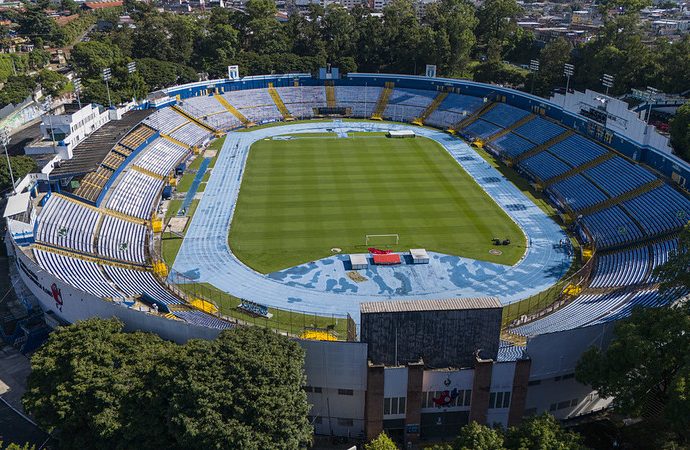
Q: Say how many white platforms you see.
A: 3